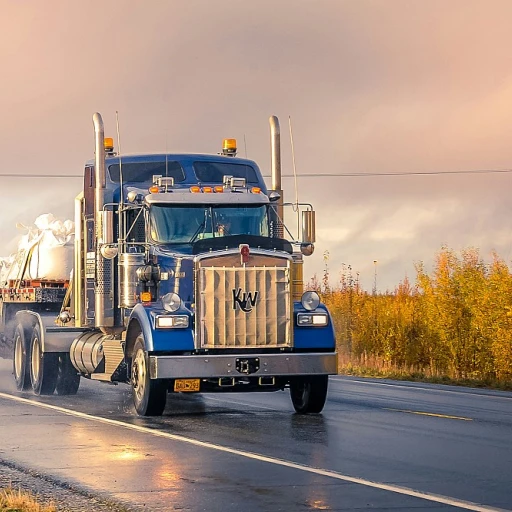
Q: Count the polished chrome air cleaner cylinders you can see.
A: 2